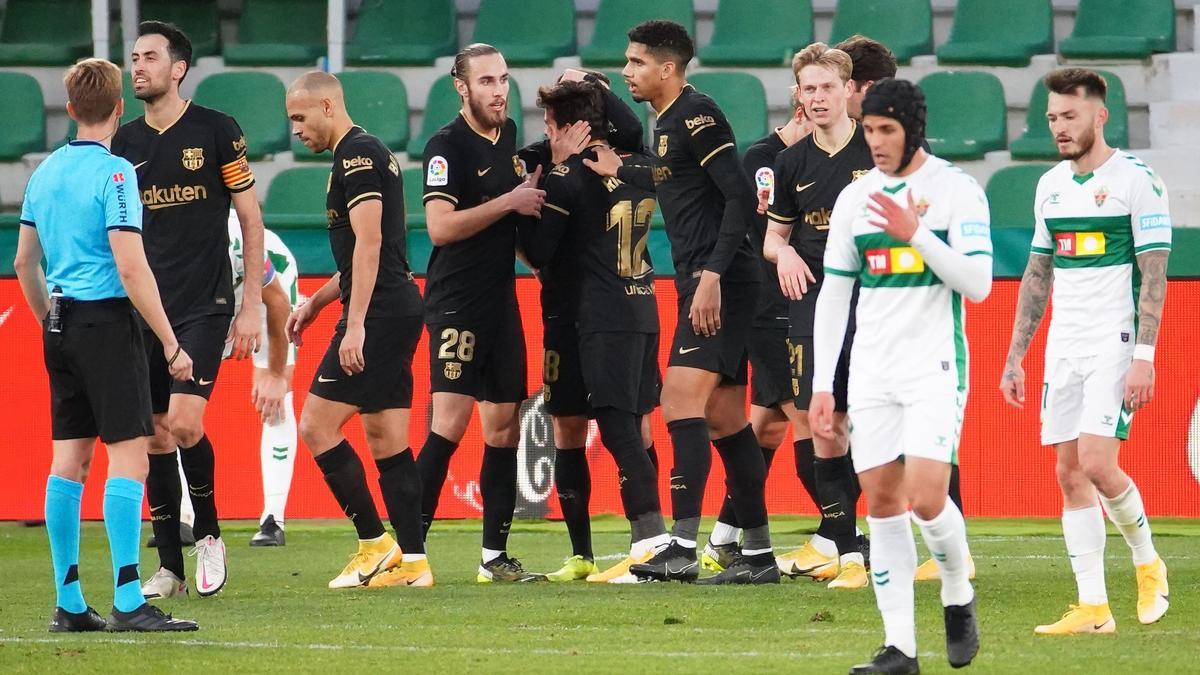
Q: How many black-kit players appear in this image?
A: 9